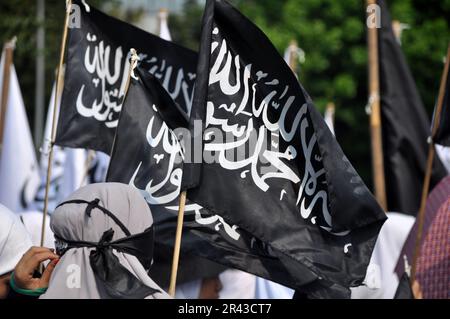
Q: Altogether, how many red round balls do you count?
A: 0